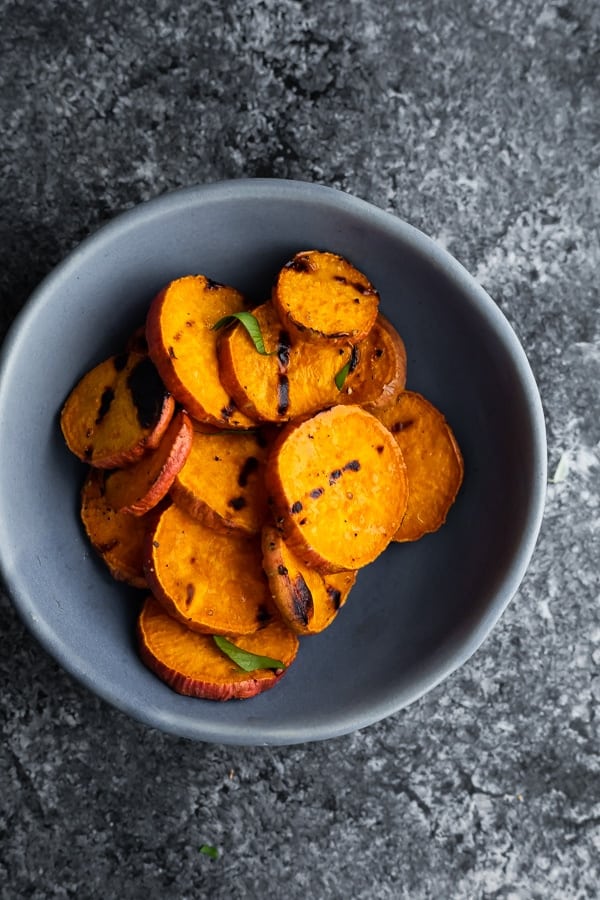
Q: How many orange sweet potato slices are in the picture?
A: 13